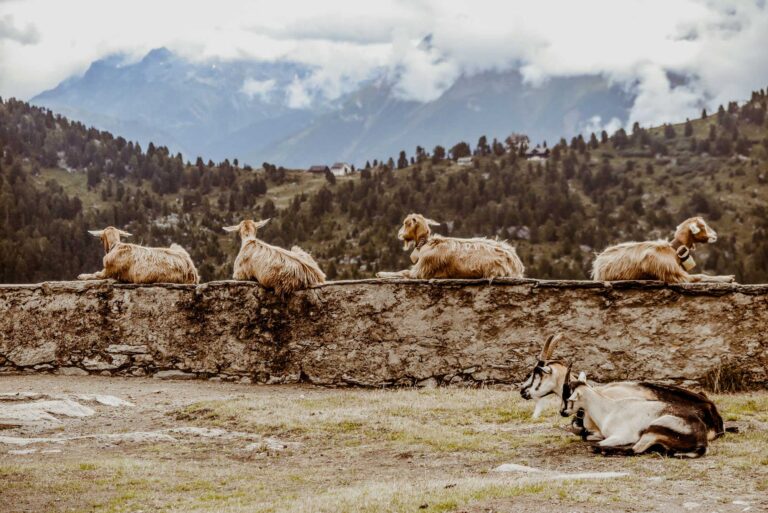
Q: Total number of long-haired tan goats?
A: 4